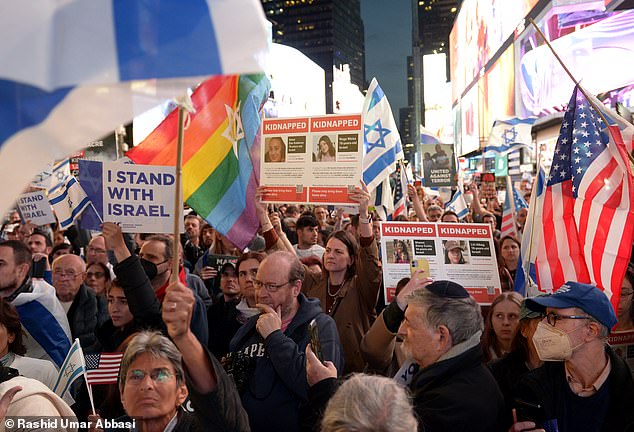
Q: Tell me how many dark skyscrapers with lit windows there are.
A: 2